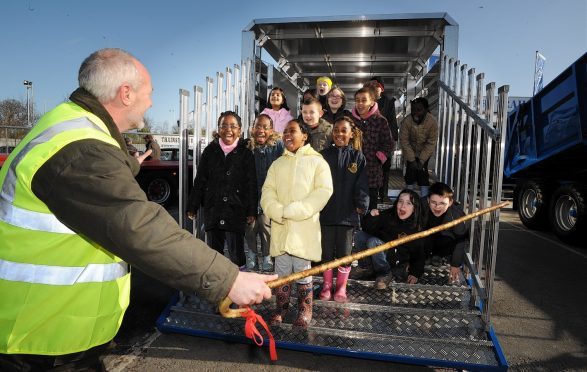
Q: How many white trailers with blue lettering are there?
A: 1